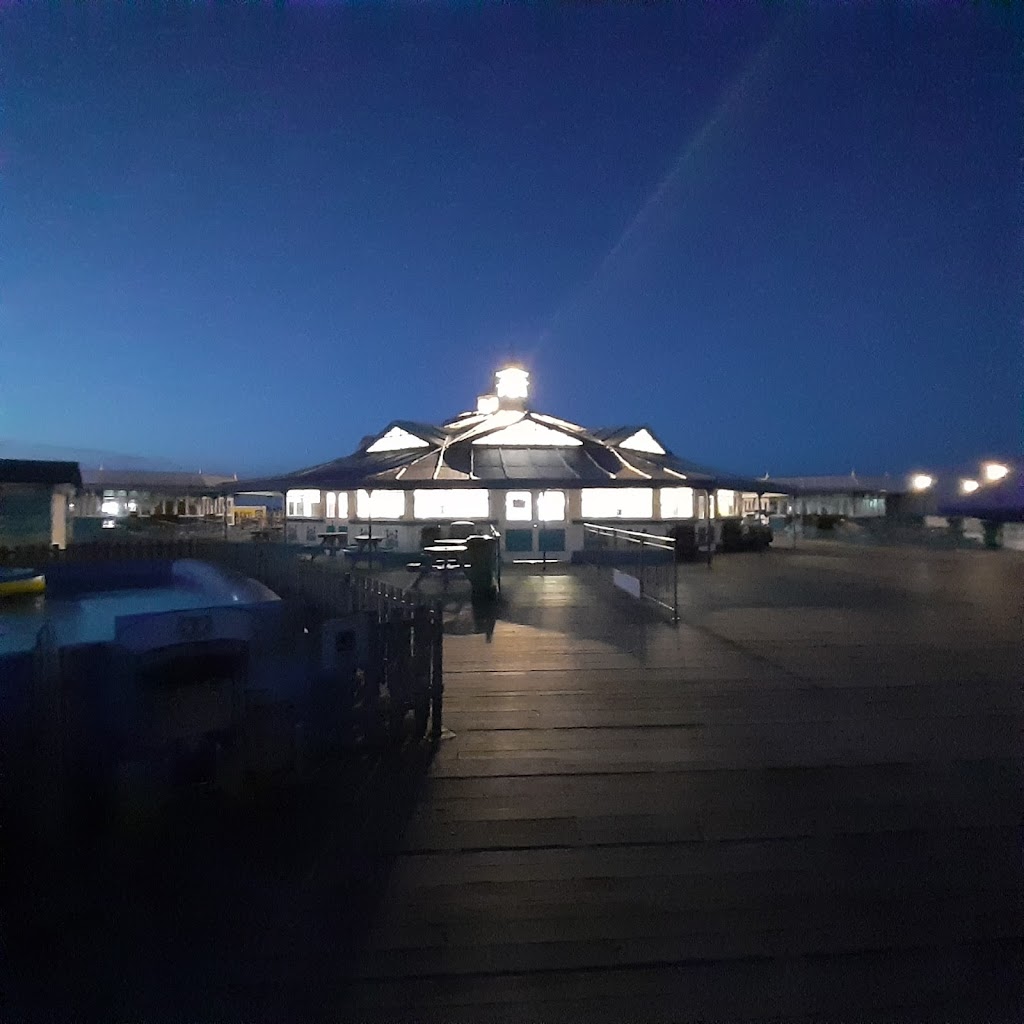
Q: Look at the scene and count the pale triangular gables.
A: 3